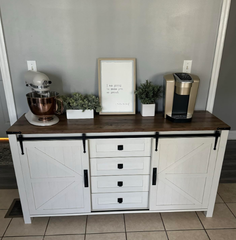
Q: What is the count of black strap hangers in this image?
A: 4